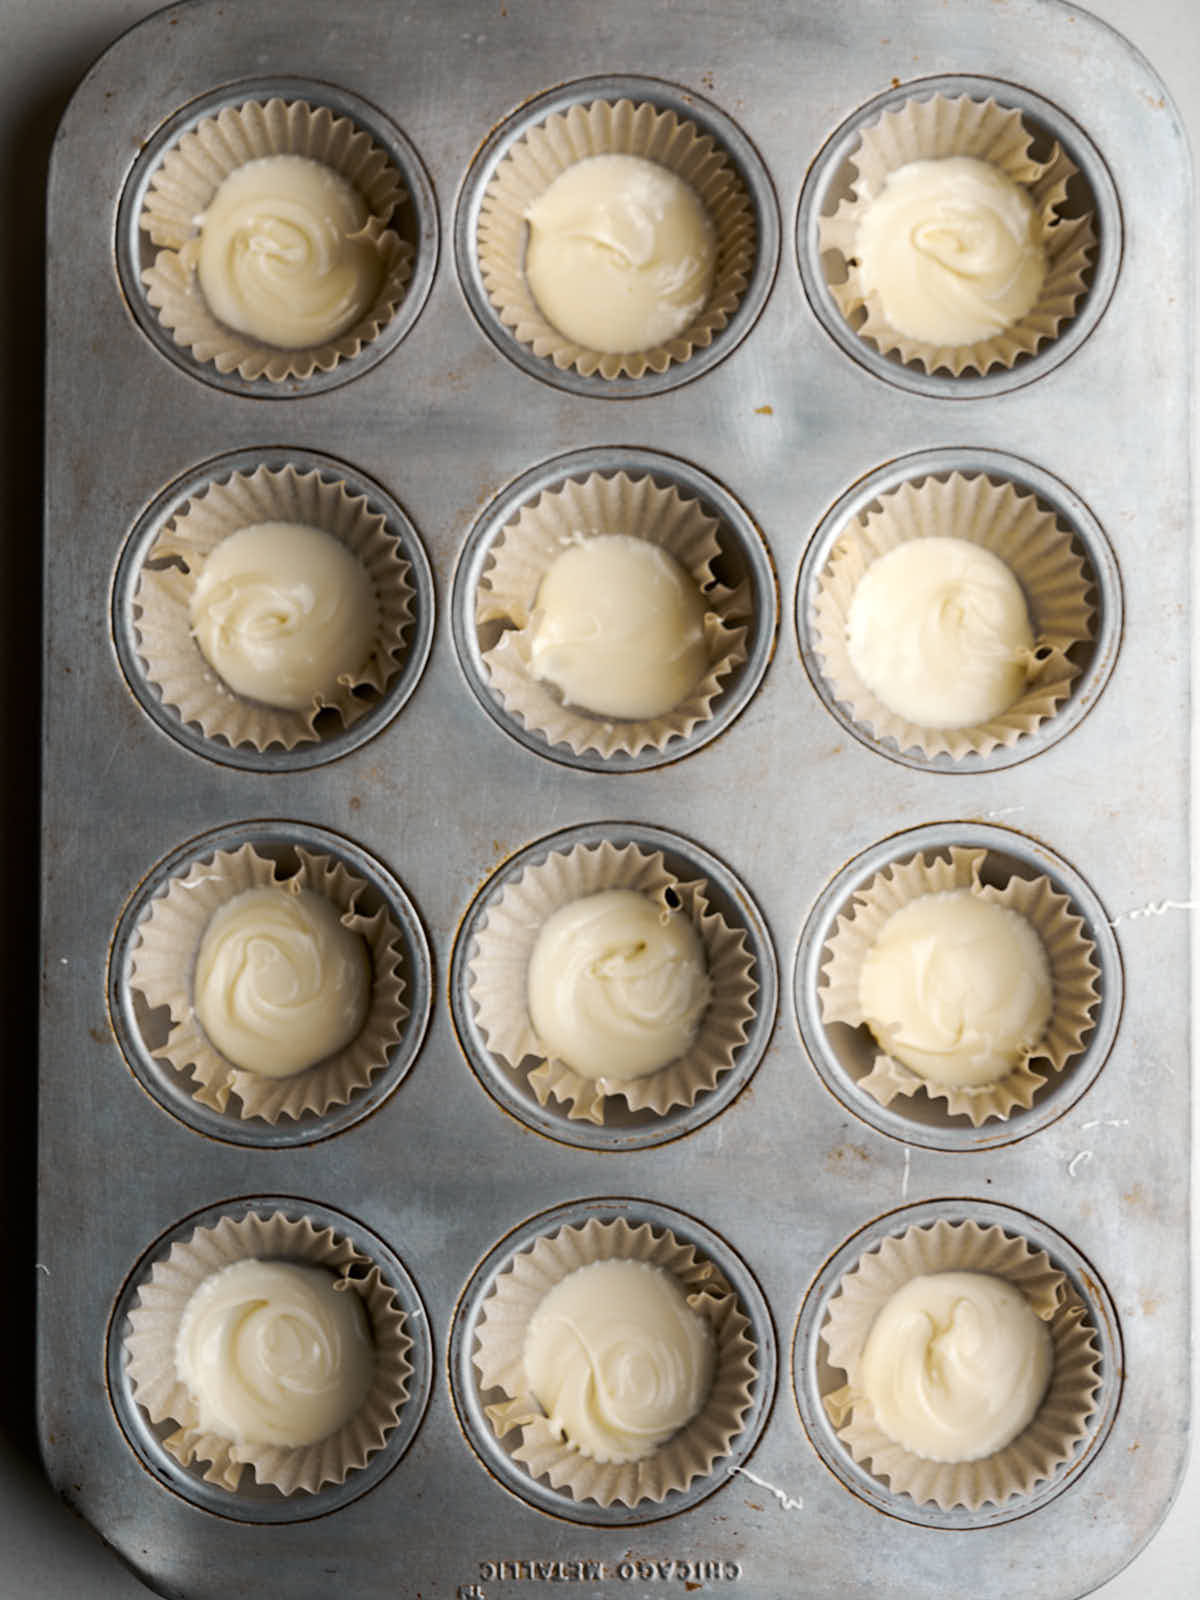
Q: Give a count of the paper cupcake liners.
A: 12